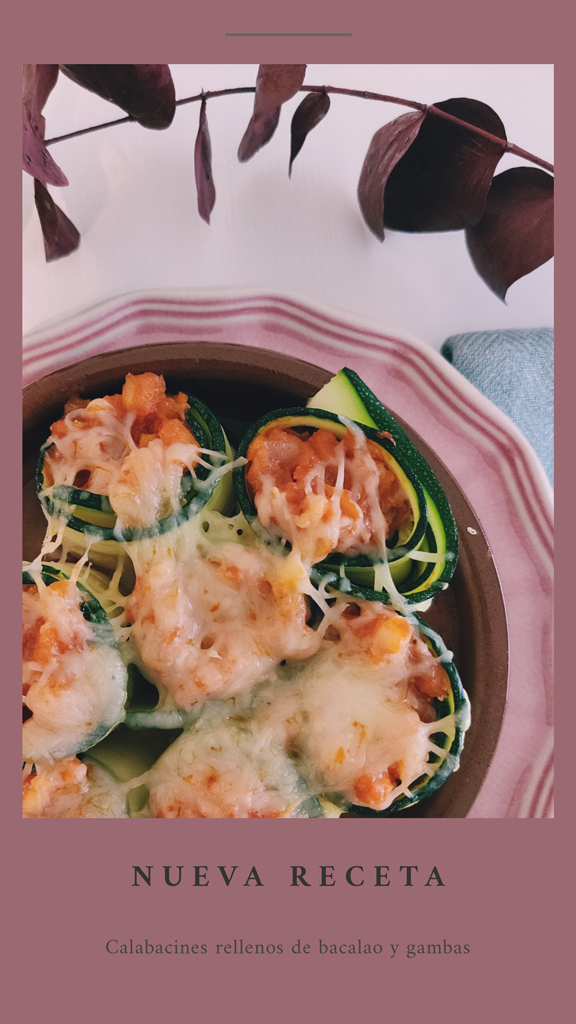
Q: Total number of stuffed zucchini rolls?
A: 7